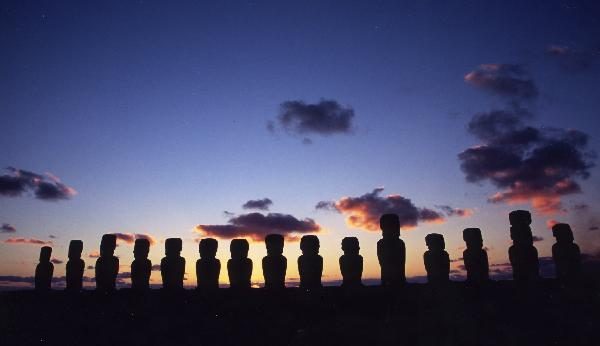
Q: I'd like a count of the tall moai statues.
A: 15